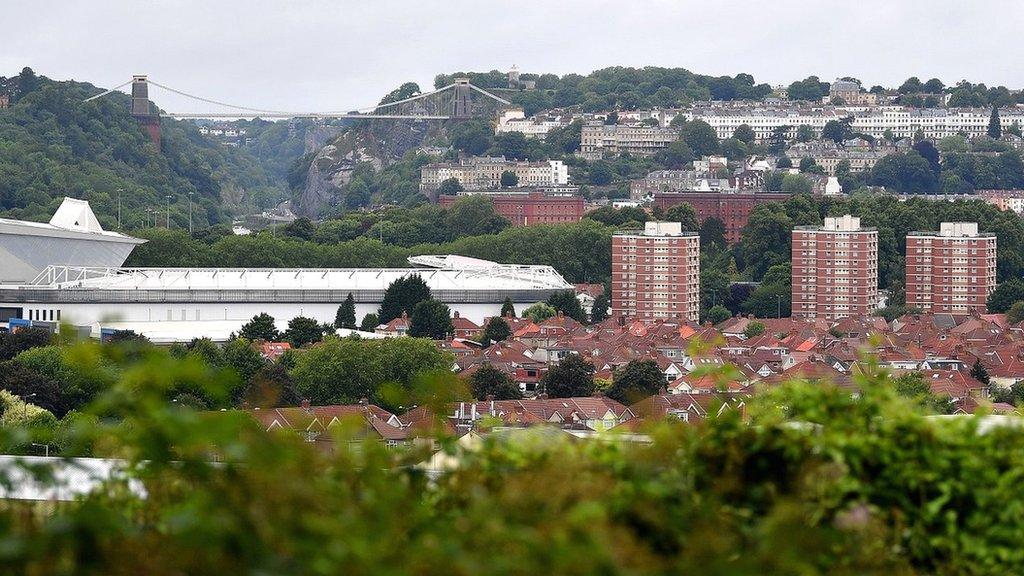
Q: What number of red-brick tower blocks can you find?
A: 3